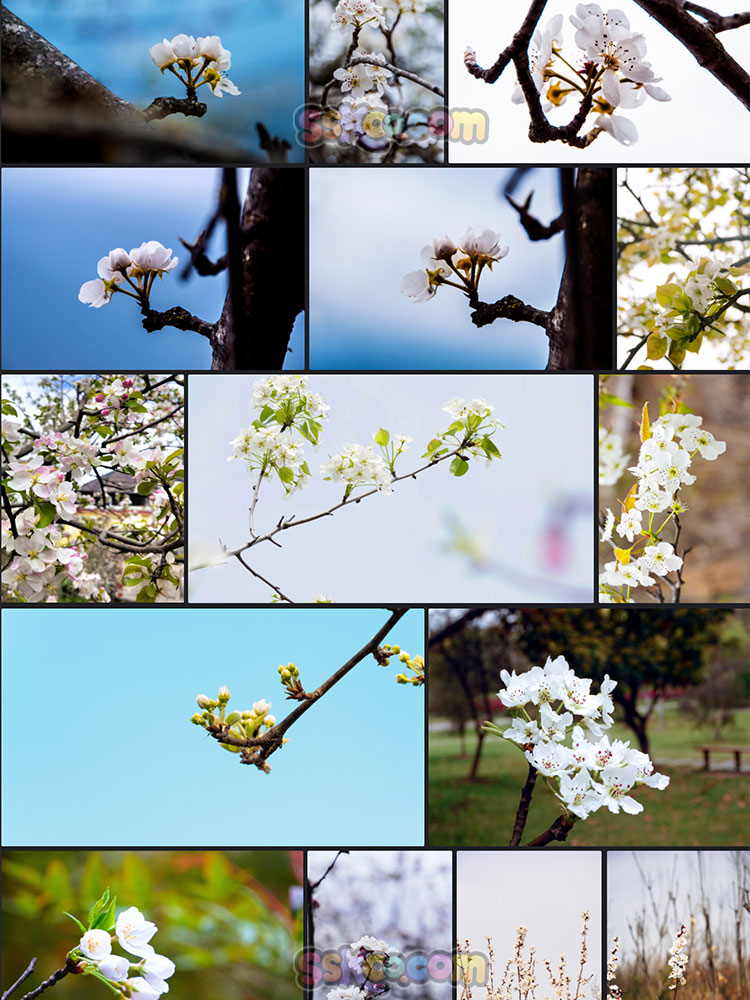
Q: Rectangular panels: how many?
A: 15